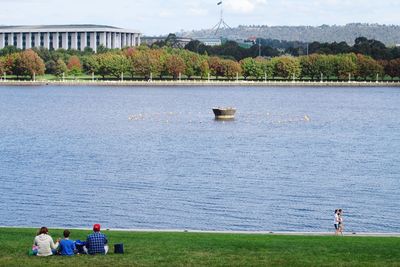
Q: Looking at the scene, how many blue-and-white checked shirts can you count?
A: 1